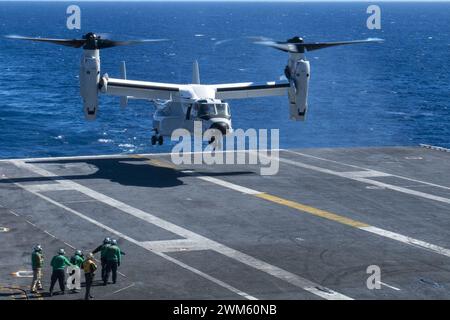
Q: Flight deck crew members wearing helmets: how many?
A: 6